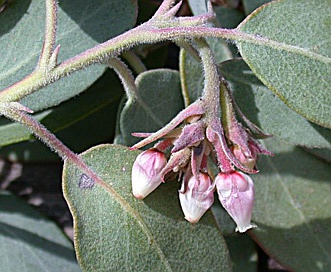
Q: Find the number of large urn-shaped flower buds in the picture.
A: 3